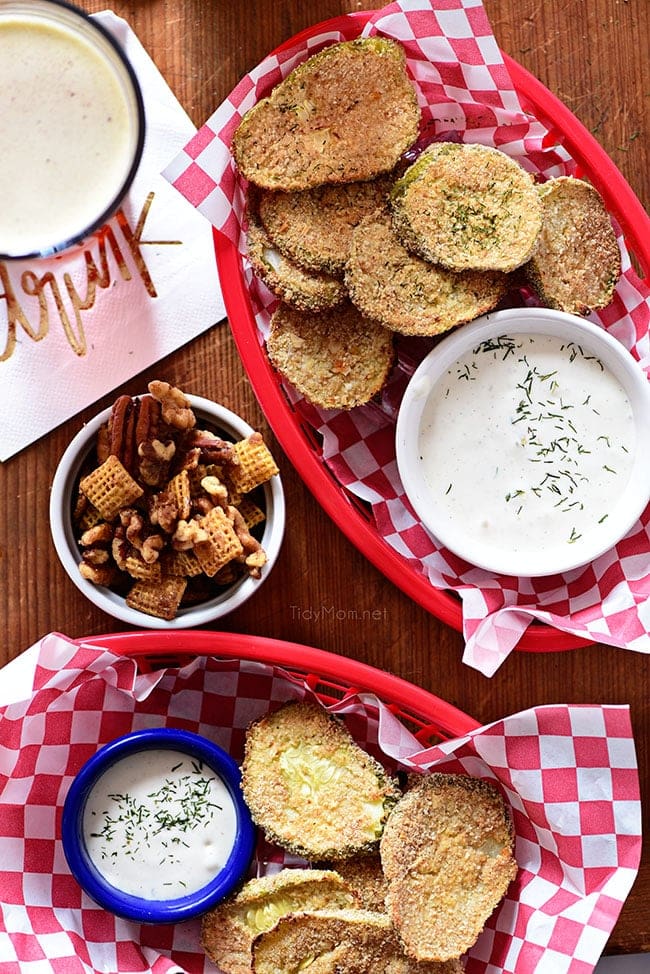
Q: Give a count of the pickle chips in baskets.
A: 12